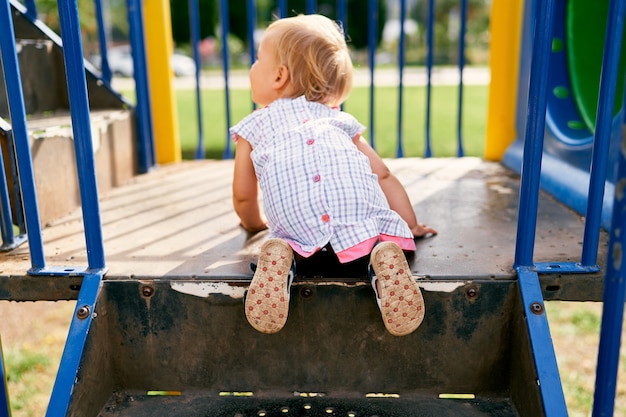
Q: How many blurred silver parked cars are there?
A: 1